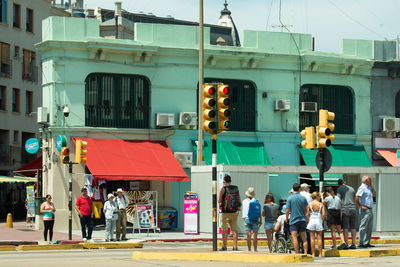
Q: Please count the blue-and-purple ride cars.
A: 0